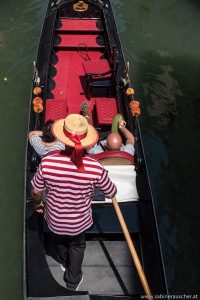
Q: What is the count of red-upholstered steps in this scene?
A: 2